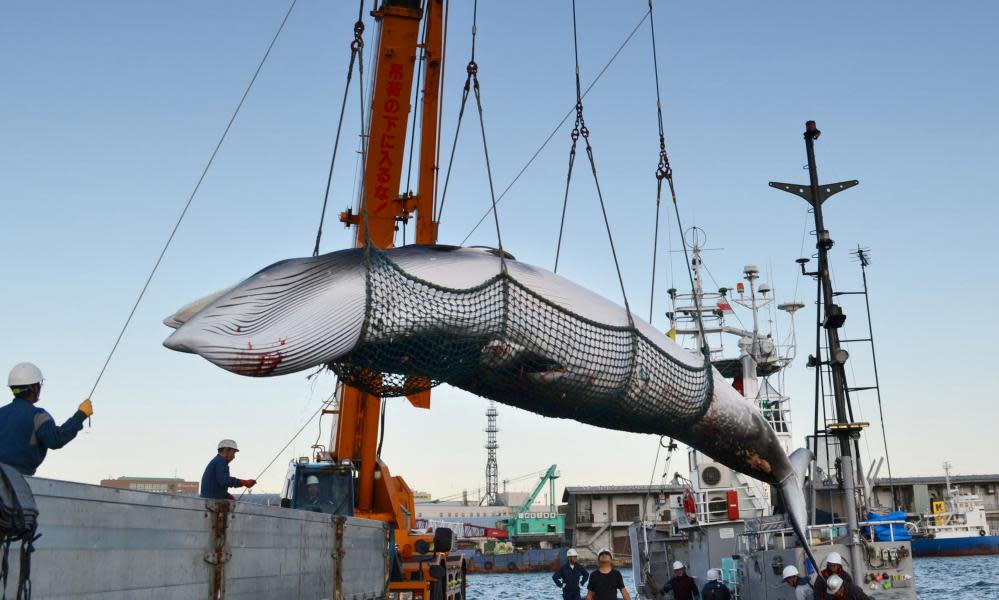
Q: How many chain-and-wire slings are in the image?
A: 4